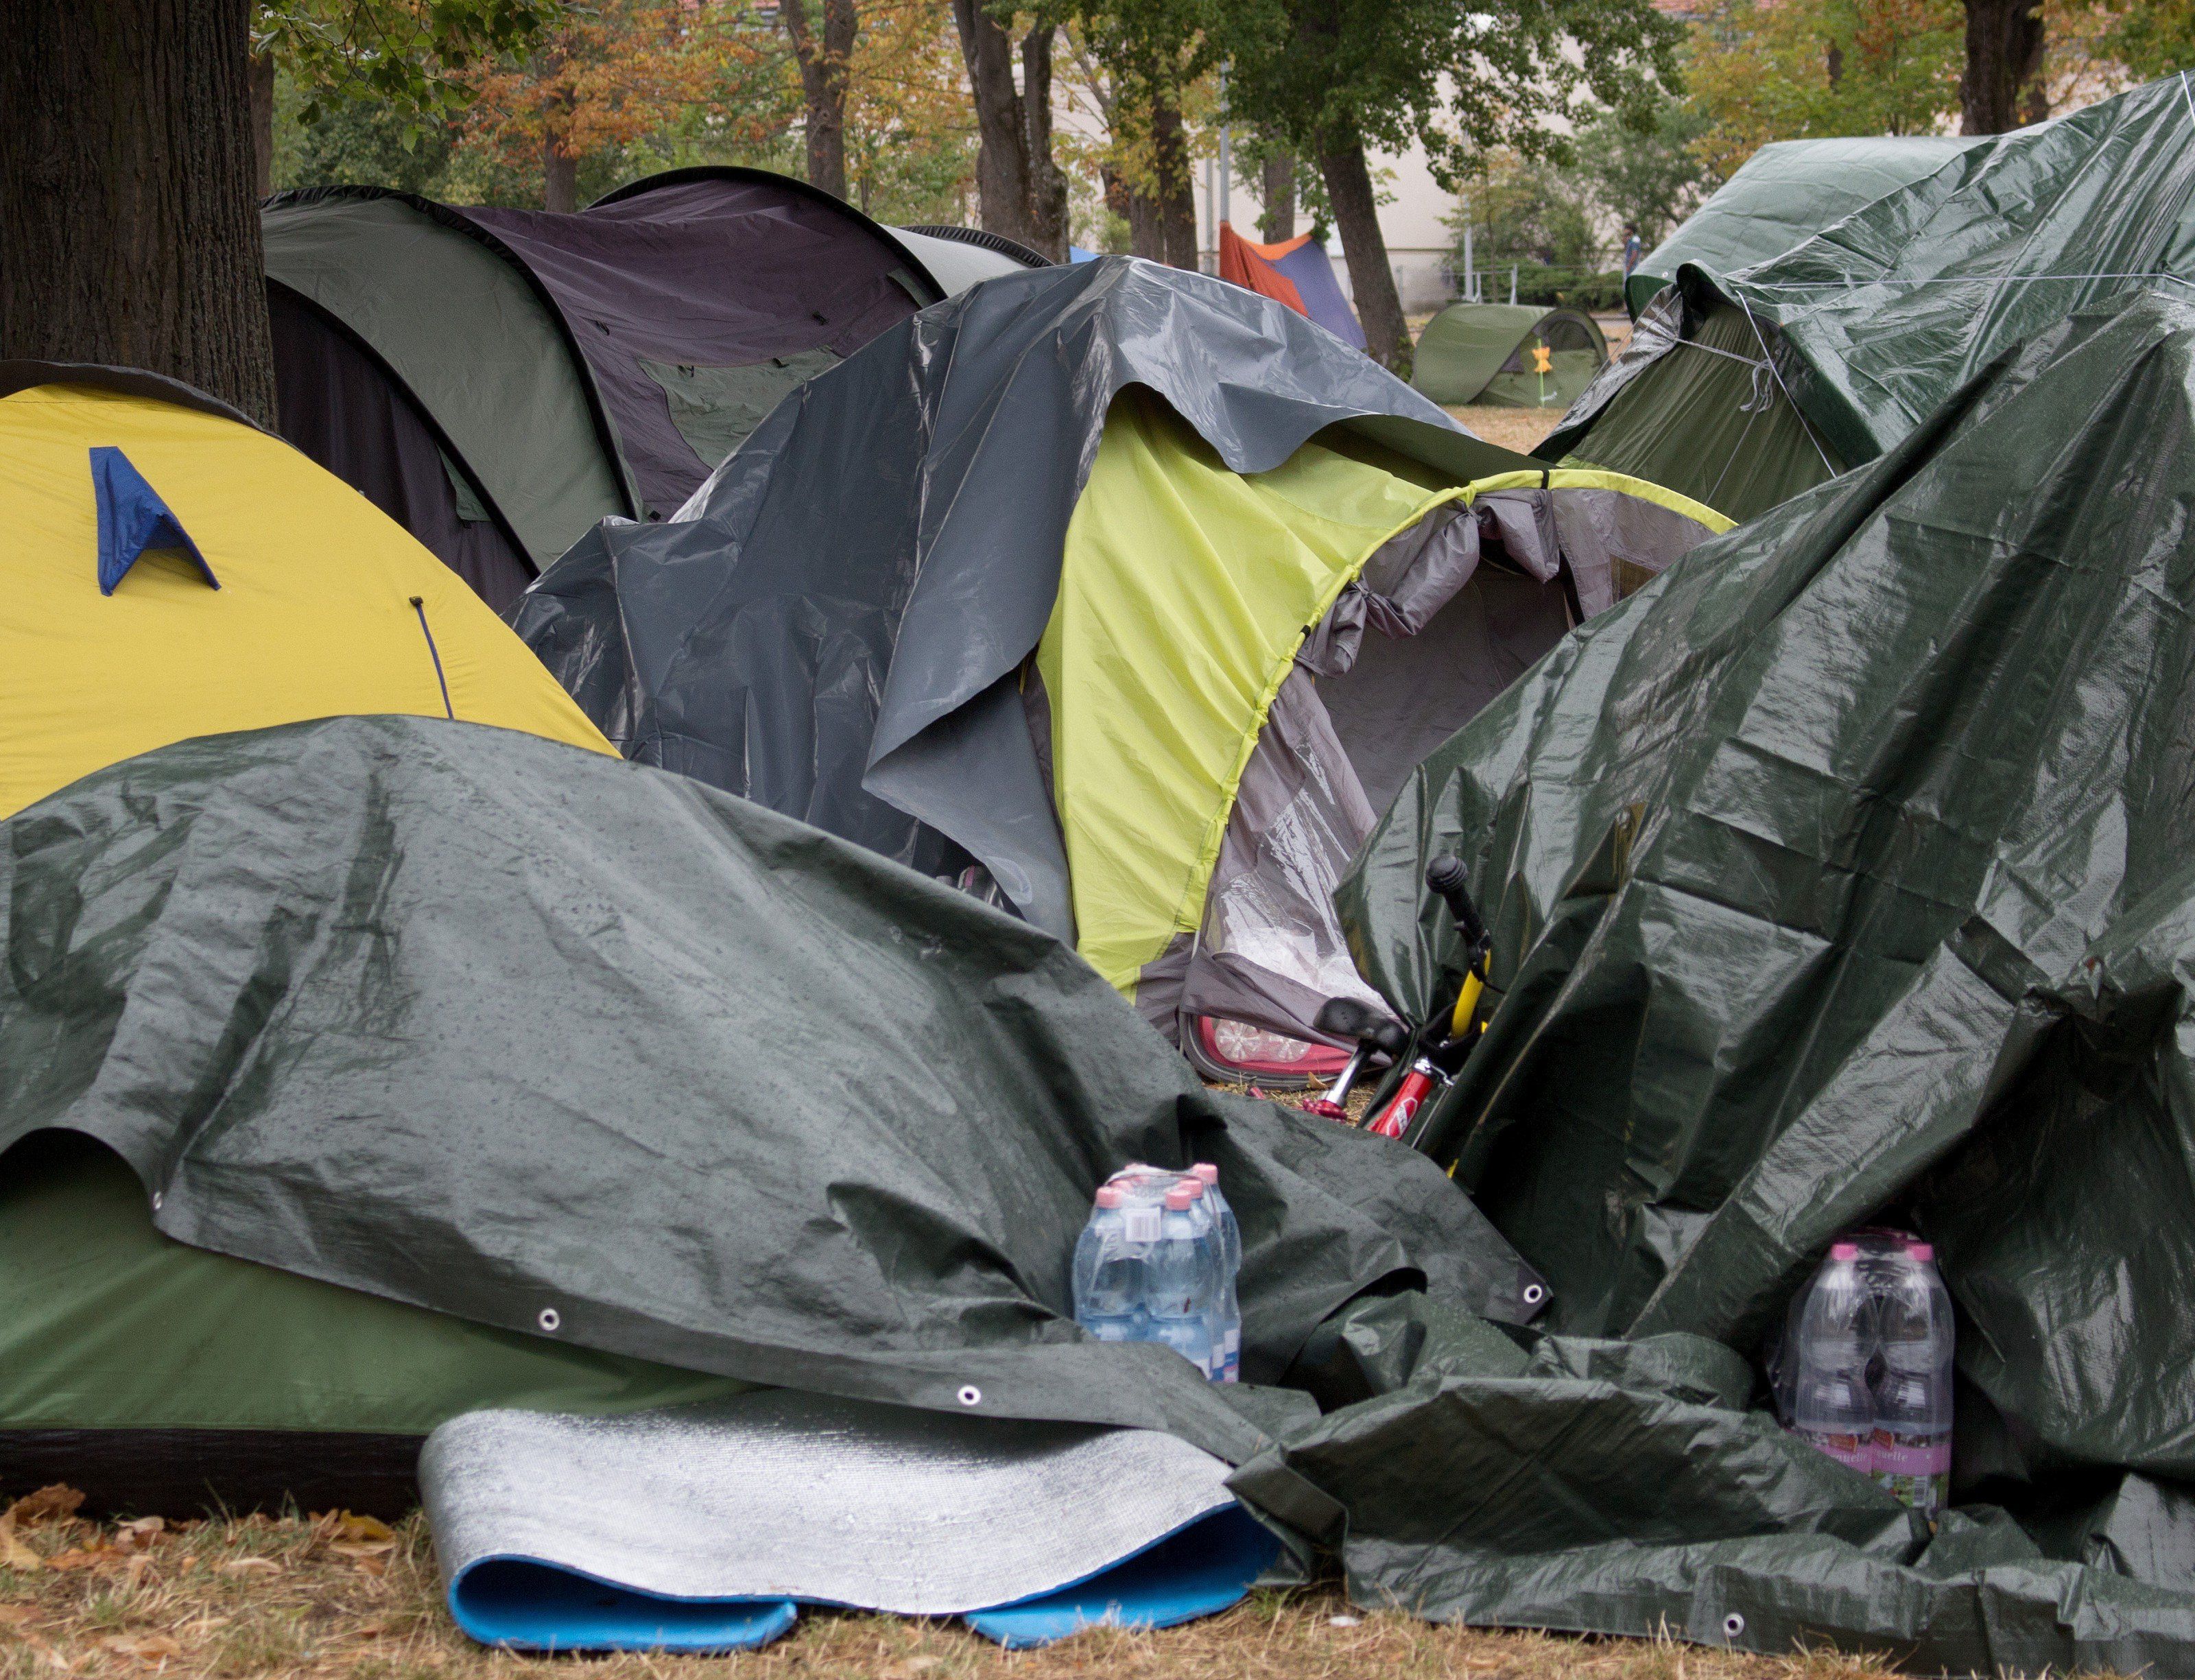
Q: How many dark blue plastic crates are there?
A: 0